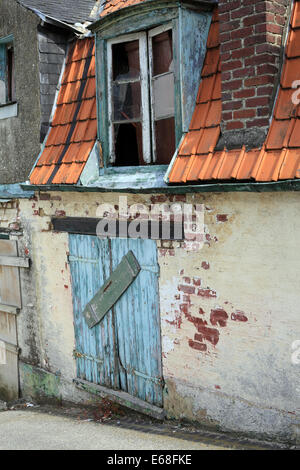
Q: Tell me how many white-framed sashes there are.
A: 2